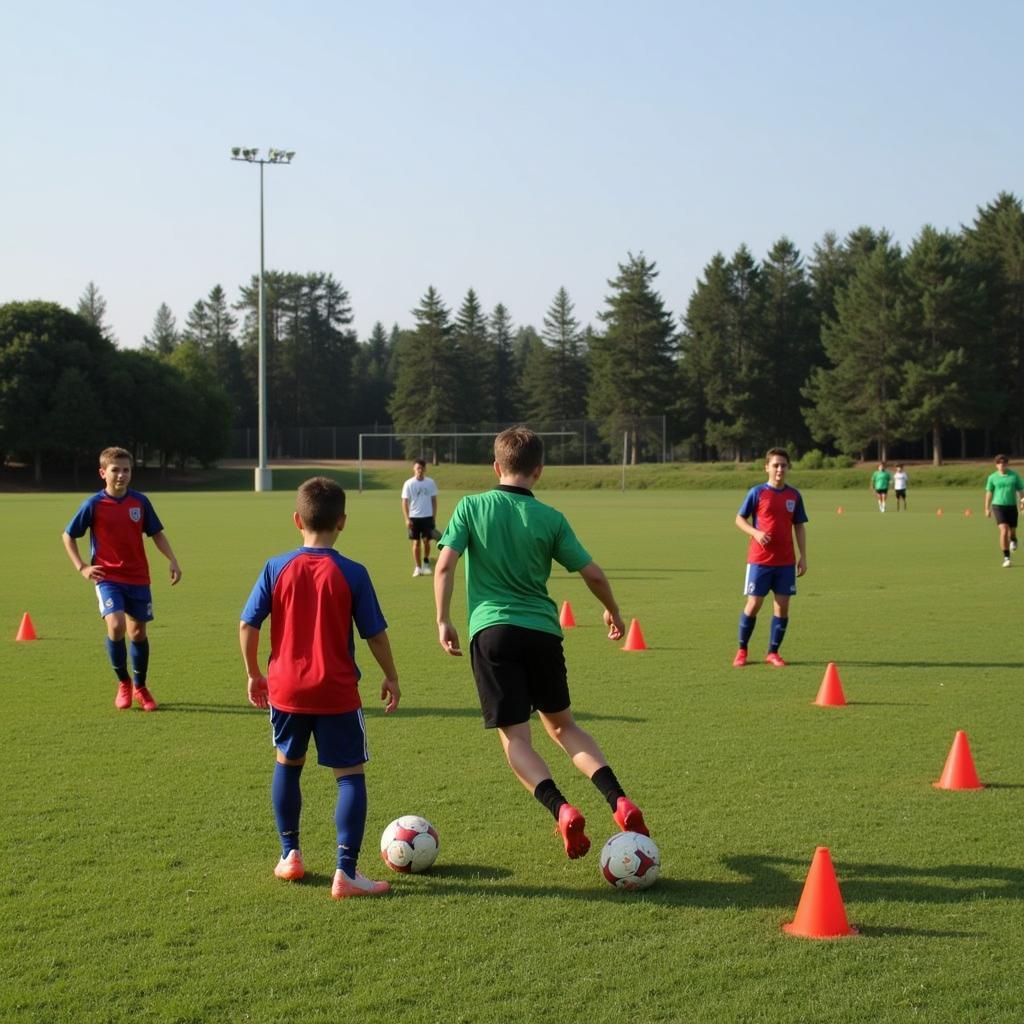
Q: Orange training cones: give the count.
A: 9